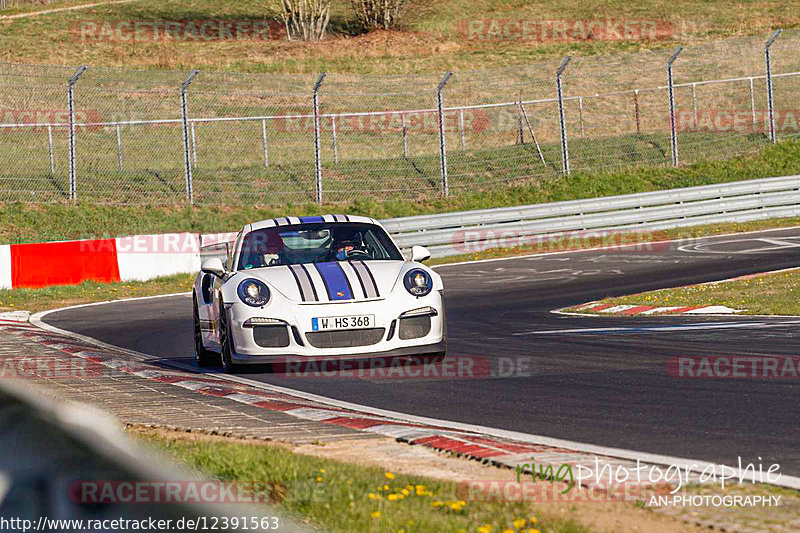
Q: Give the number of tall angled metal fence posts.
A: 7